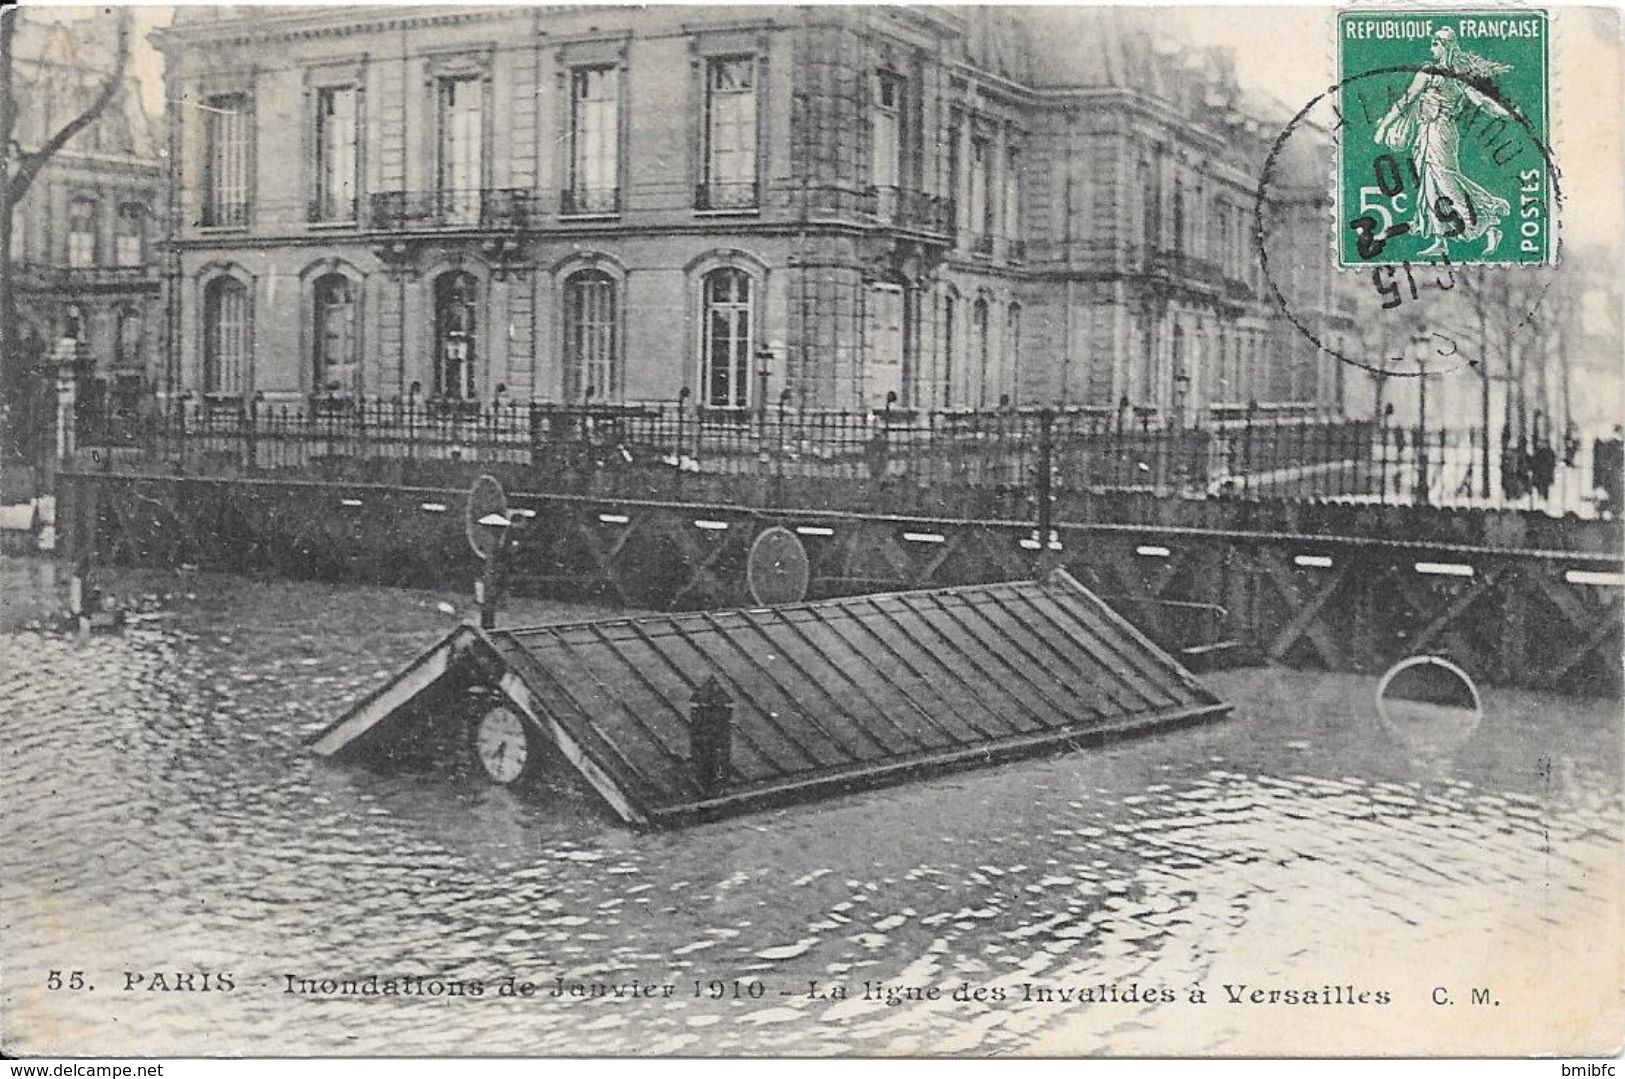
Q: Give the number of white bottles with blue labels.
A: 0